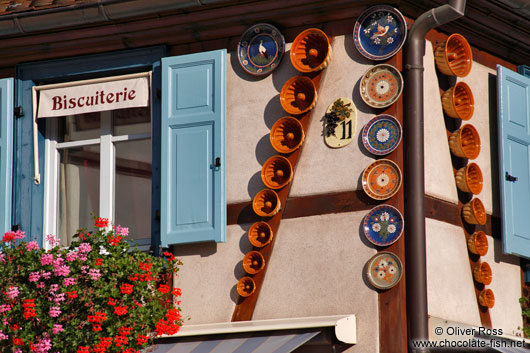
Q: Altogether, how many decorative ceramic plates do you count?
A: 7